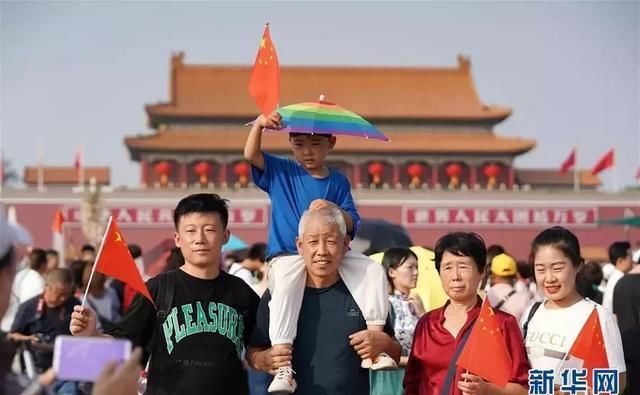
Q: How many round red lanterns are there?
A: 7